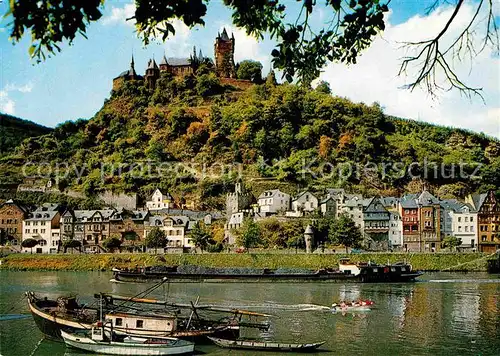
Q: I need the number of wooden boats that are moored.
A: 3